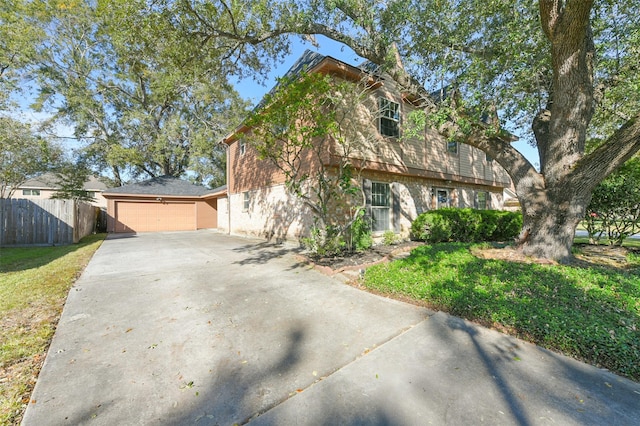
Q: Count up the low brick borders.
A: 1